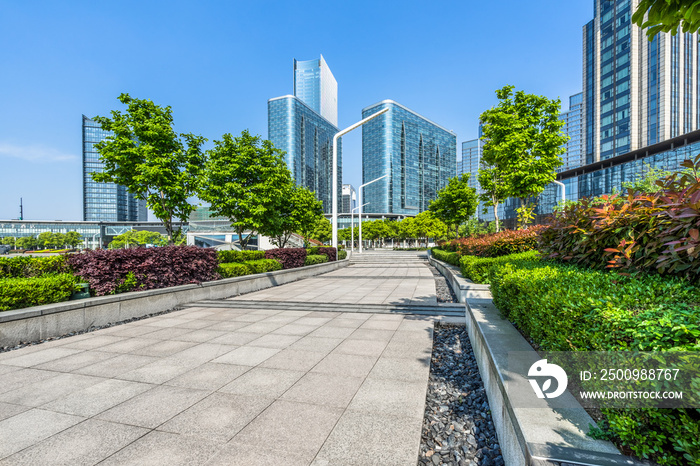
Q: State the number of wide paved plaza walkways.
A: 1